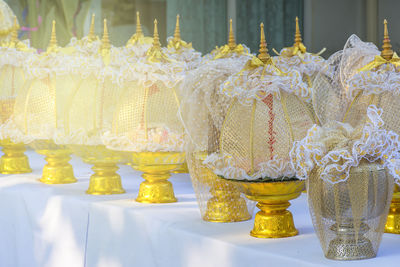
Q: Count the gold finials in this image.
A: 11